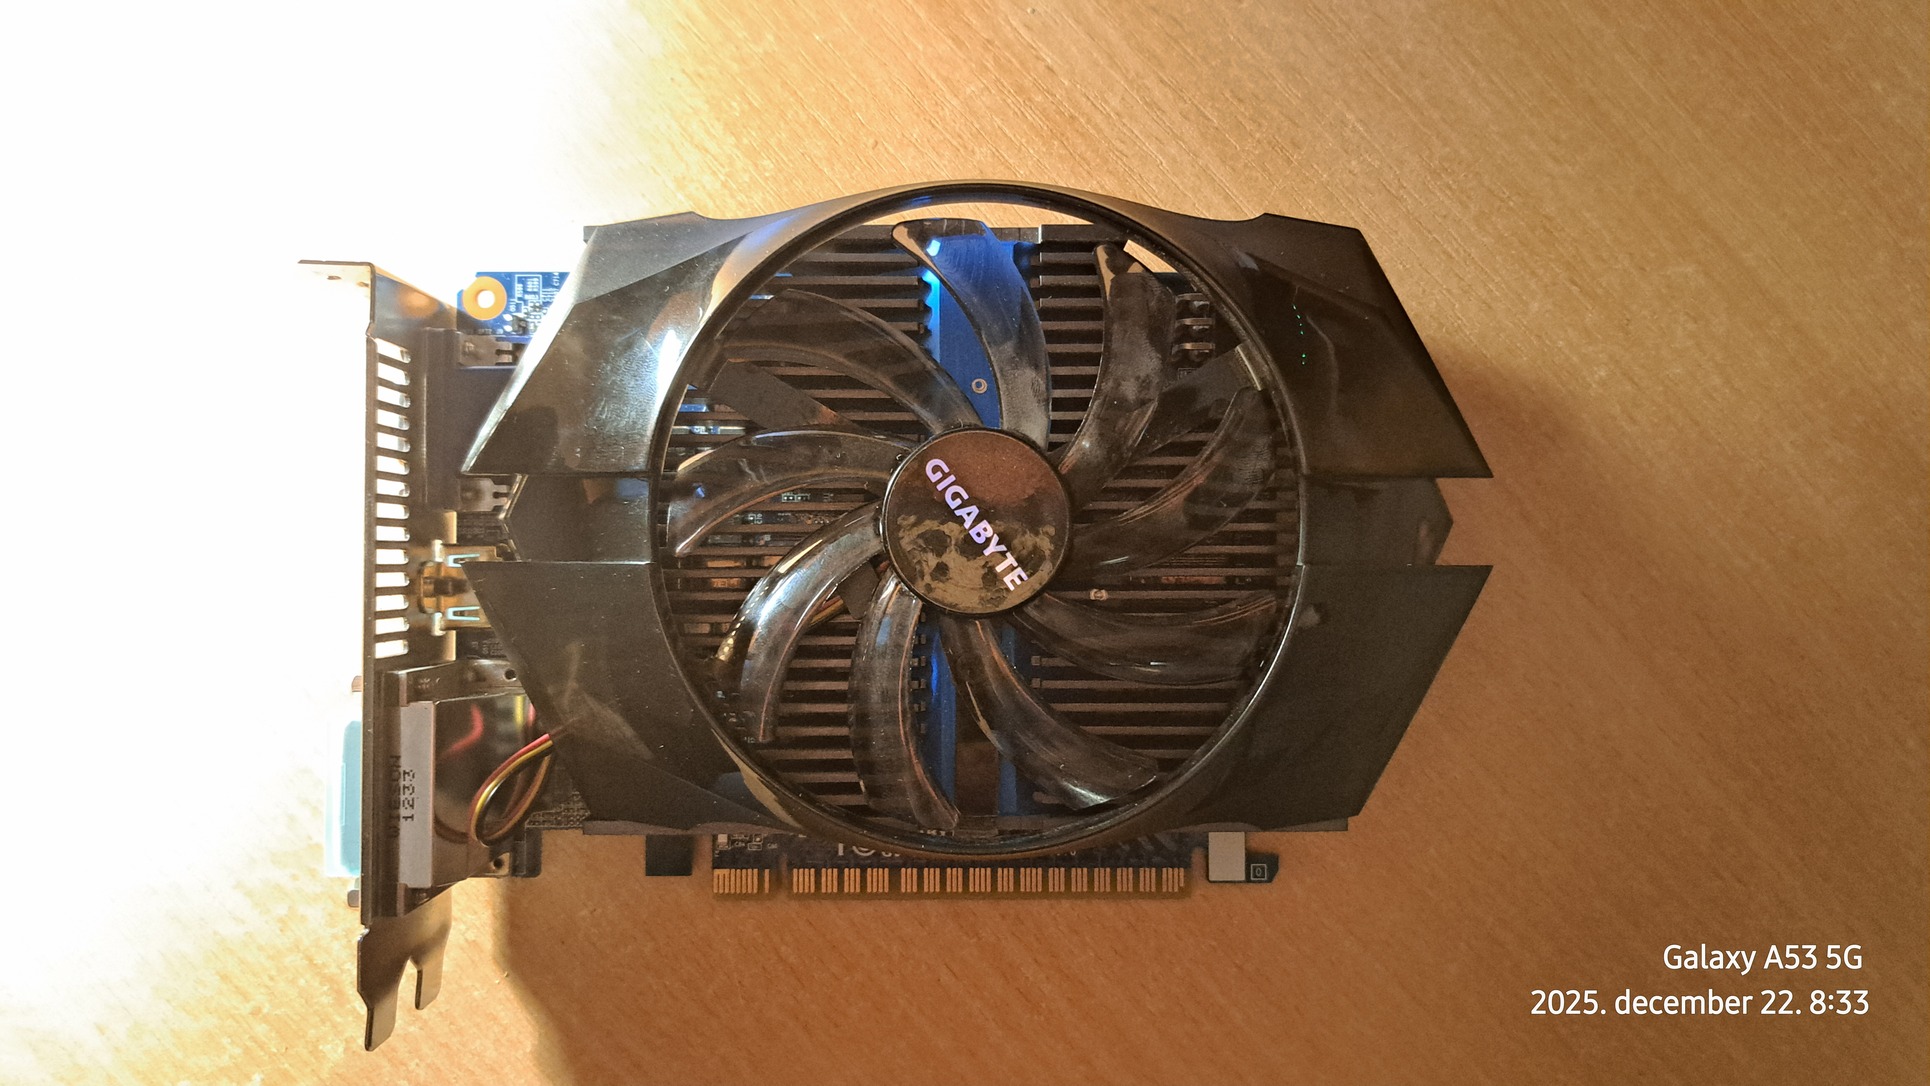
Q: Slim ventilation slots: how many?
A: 14